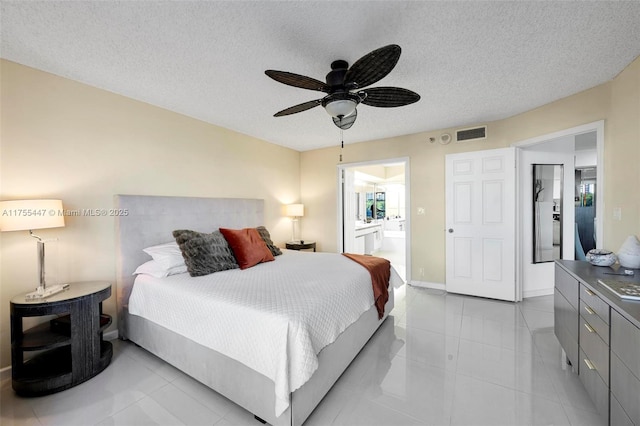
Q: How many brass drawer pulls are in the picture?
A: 4